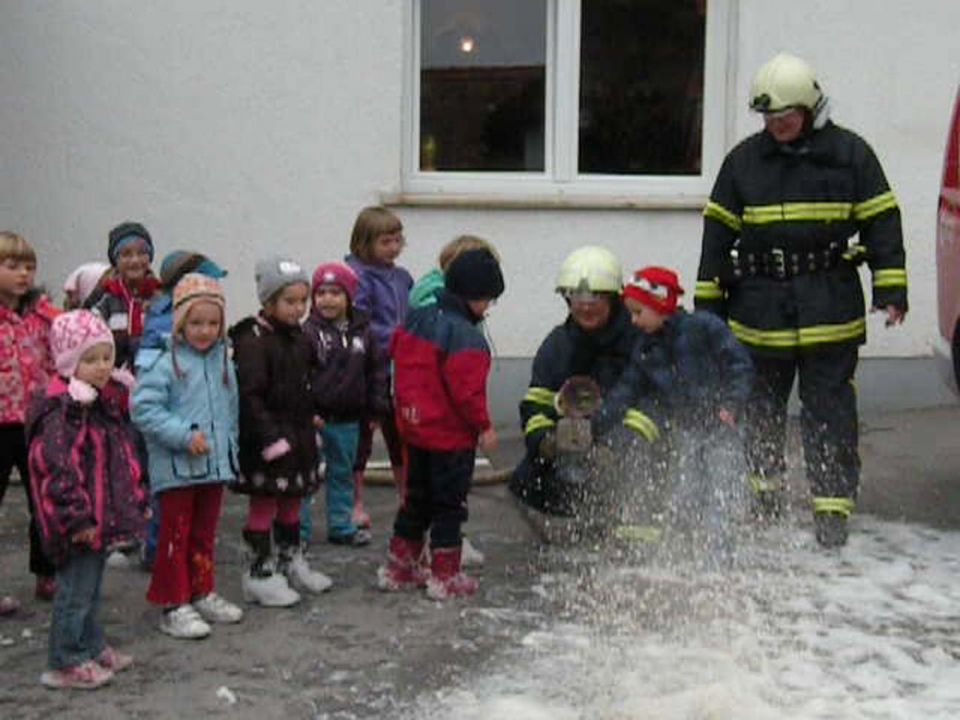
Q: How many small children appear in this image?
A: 12